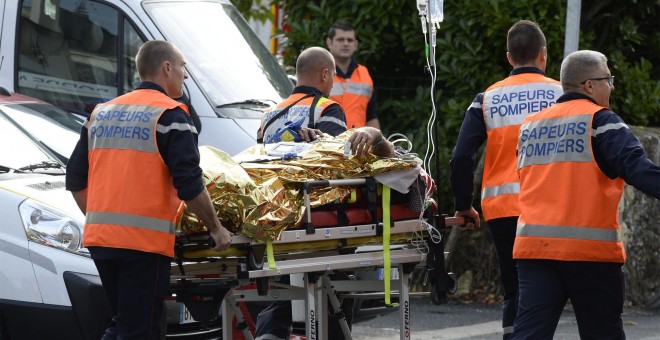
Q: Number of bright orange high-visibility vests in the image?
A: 5